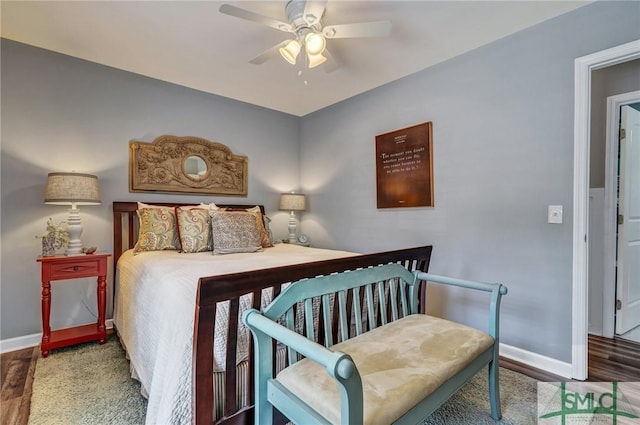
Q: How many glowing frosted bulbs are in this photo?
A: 3